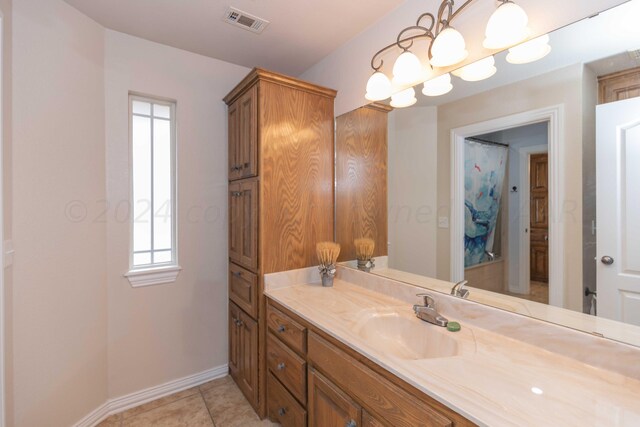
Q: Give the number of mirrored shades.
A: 4